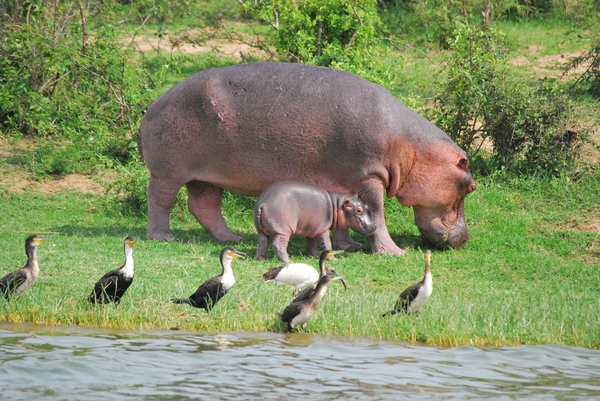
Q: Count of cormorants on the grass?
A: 6